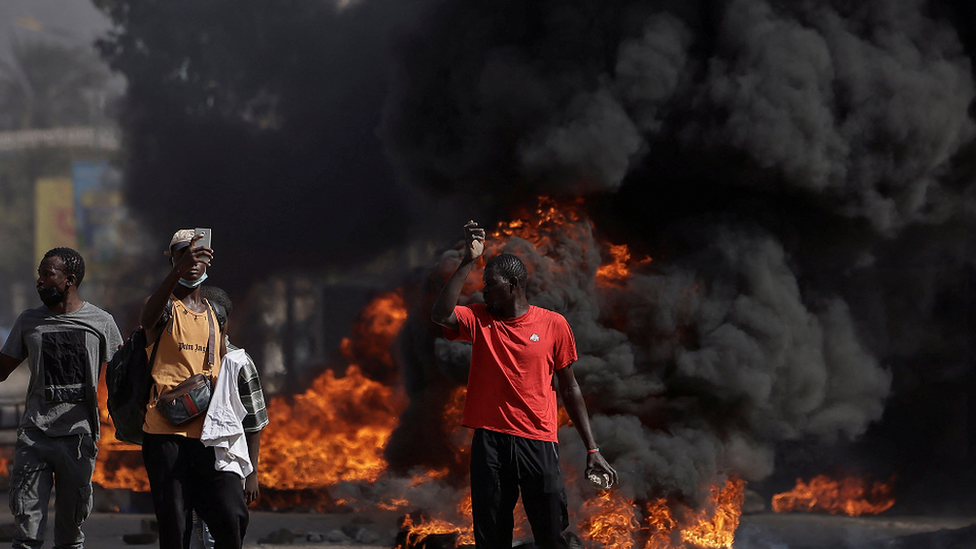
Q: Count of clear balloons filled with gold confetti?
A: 0